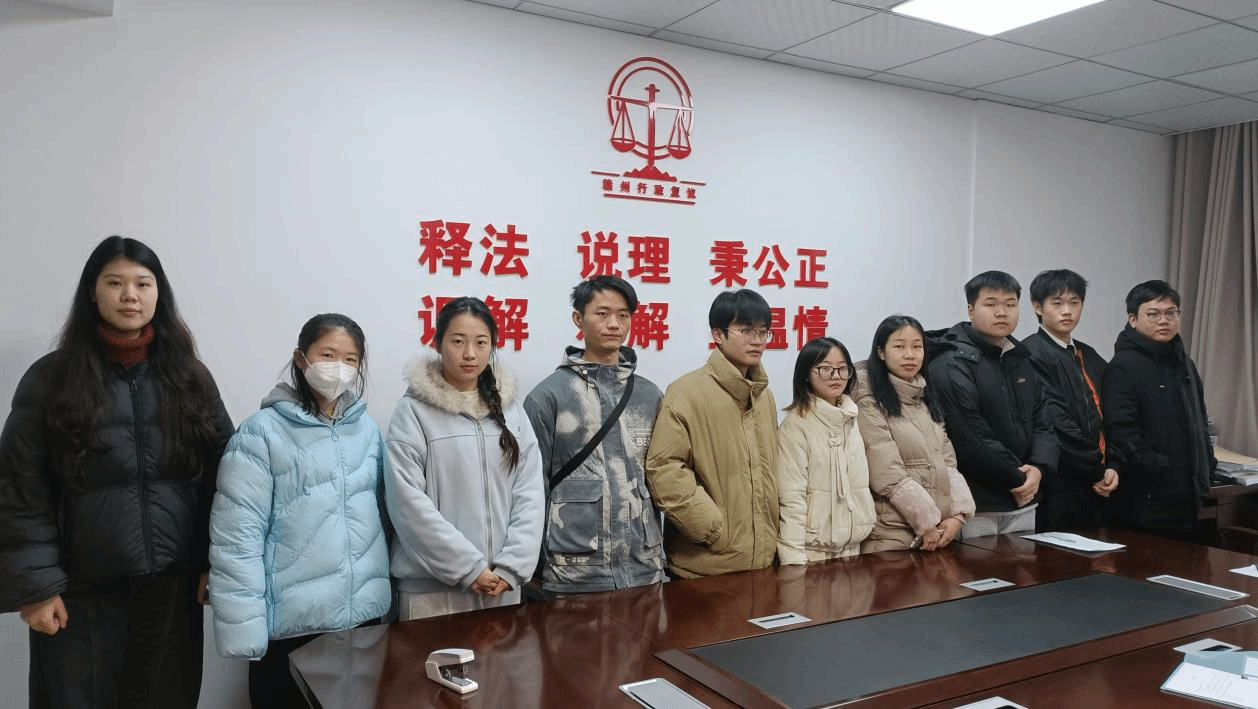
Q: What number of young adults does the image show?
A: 10